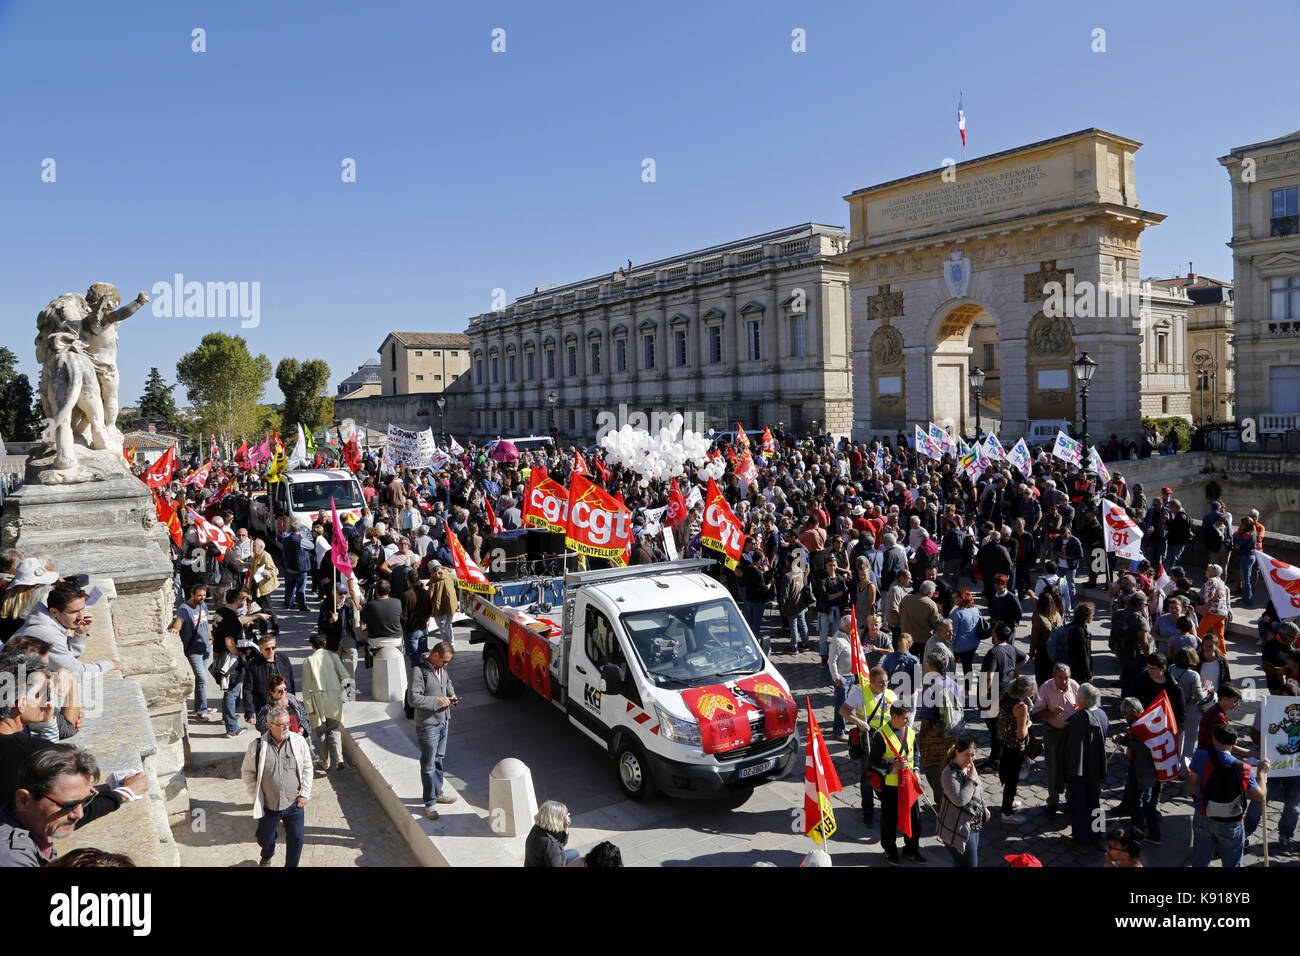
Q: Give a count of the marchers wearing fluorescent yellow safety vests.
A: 2